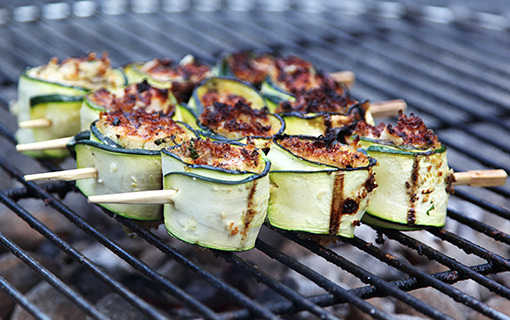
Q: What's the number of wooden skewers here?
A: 4